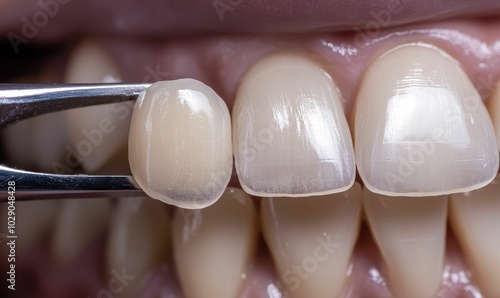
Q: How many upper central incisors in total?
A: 2